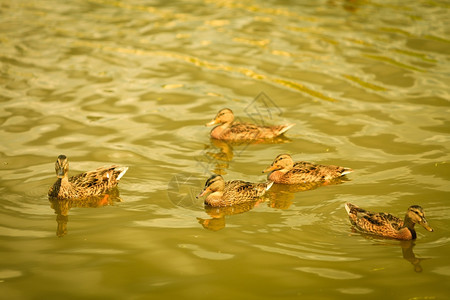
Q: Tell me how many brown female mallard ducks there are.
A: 5